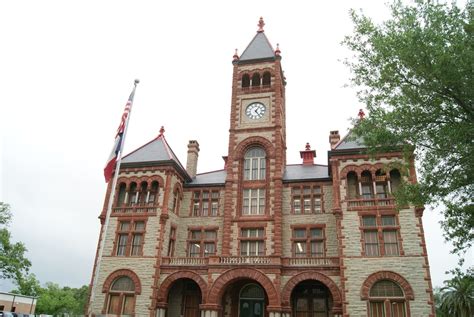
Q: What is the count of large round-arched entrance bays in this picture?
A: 3